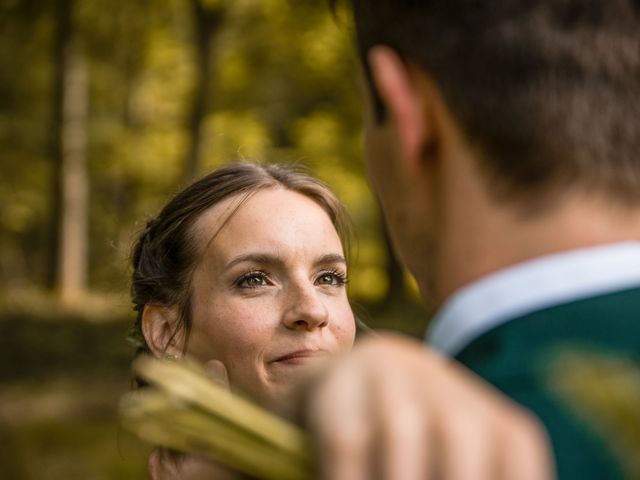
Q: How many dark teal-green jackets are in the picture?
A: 1